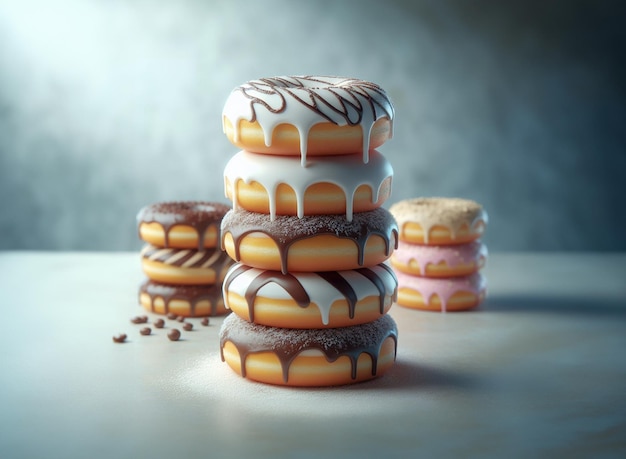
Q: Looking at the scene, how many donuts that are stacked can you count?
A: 11